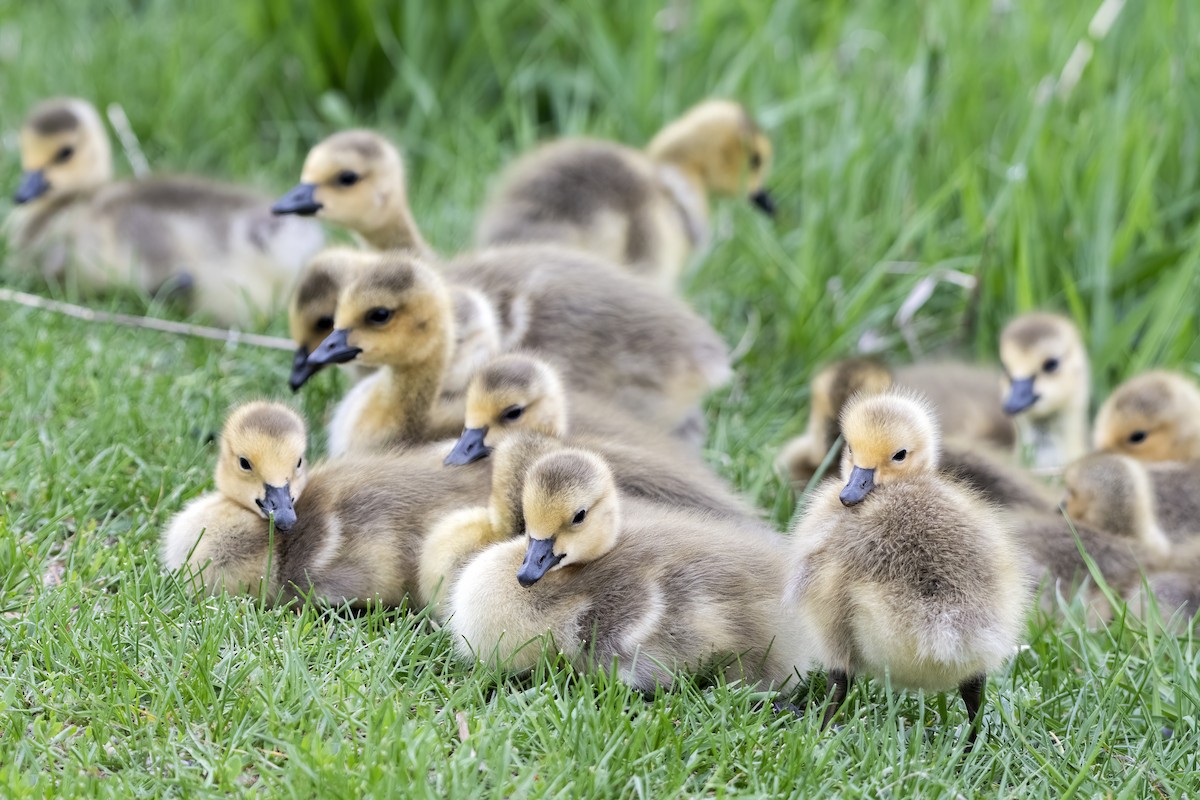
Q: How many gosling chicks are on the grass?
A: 14